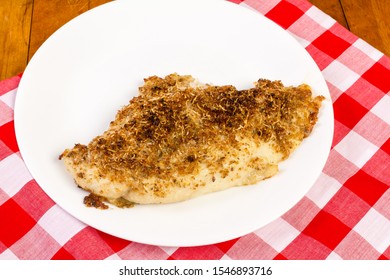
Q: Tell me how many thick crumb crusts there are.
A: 1